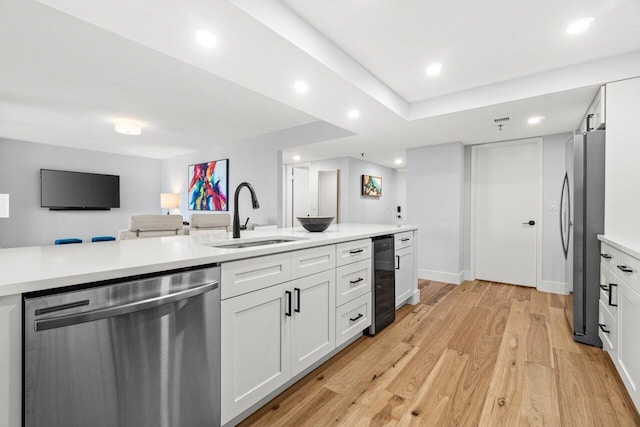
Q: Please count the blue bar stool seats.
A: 2